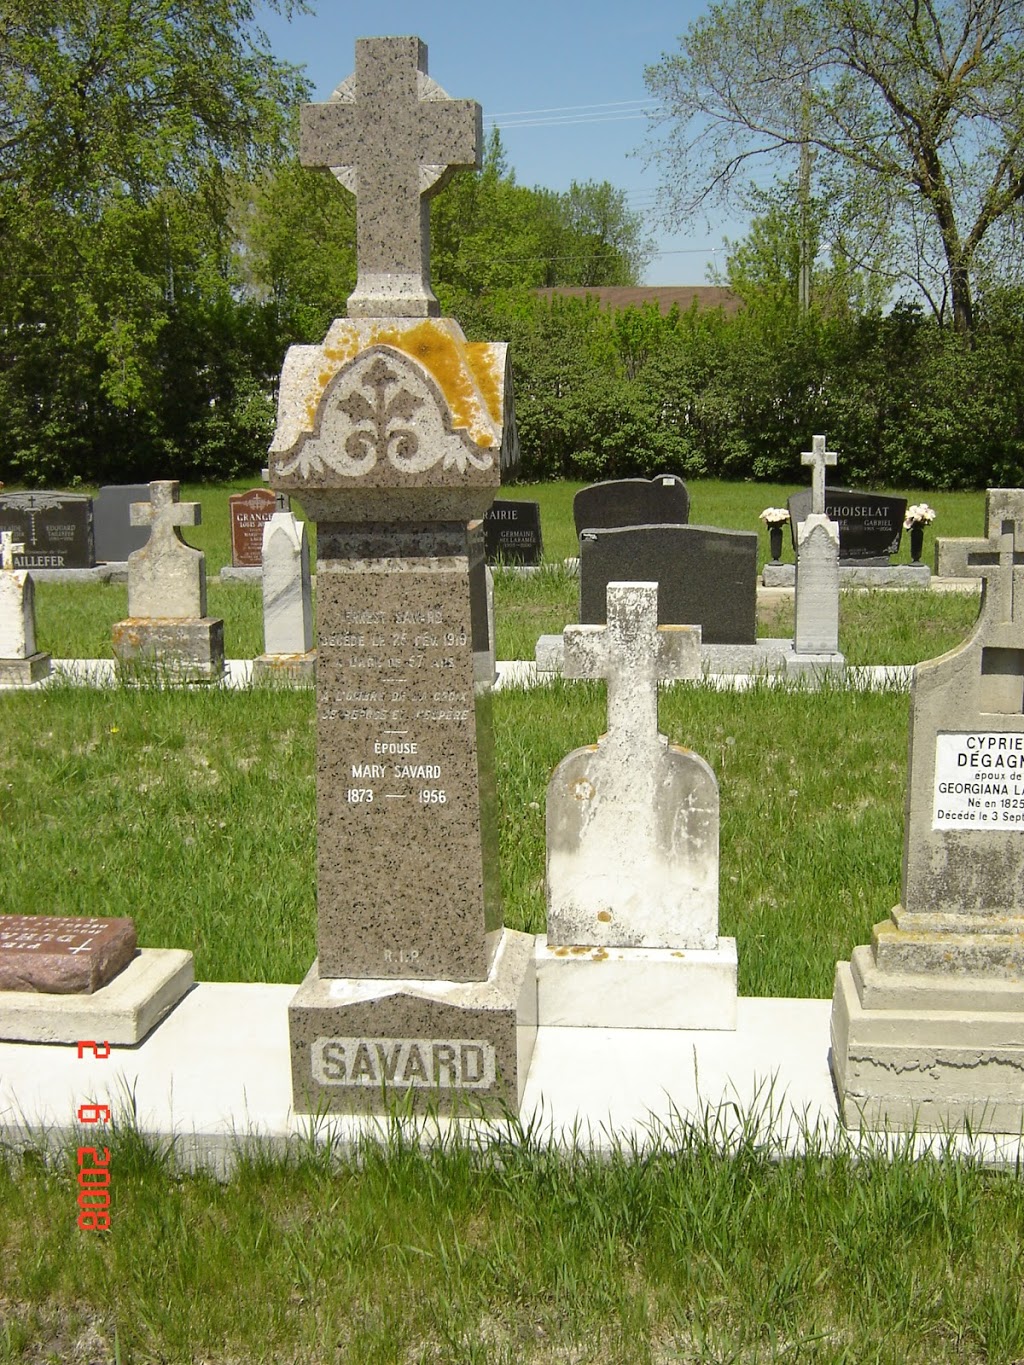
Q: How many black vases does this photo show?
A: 2